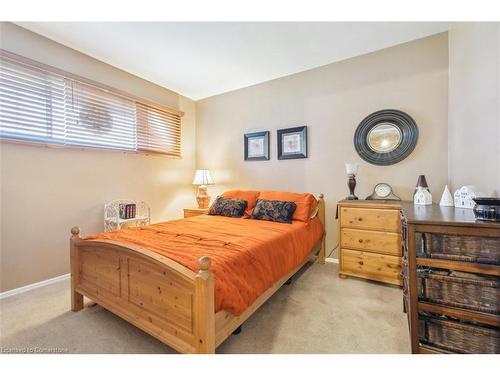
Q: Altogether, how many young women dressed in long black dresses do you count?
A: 0